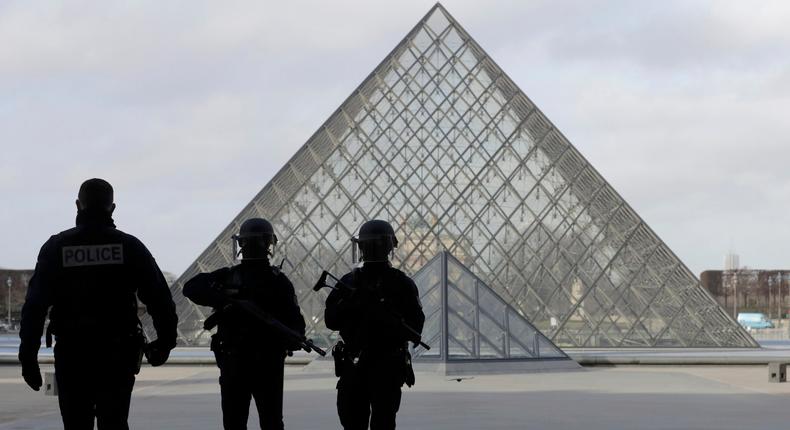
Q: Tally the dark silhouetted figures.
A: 3